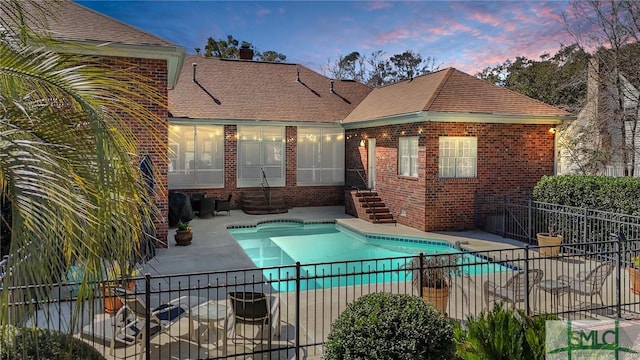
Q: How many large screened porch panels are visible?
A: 3